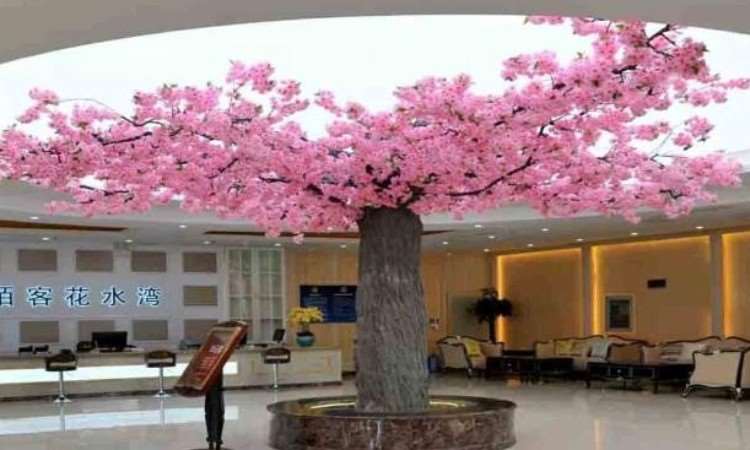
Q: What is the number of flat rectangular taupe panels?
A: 9